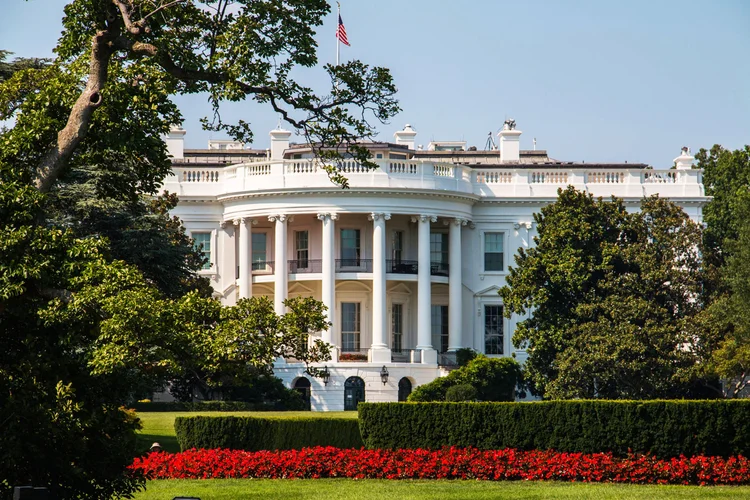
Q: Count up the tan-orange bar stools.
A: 0